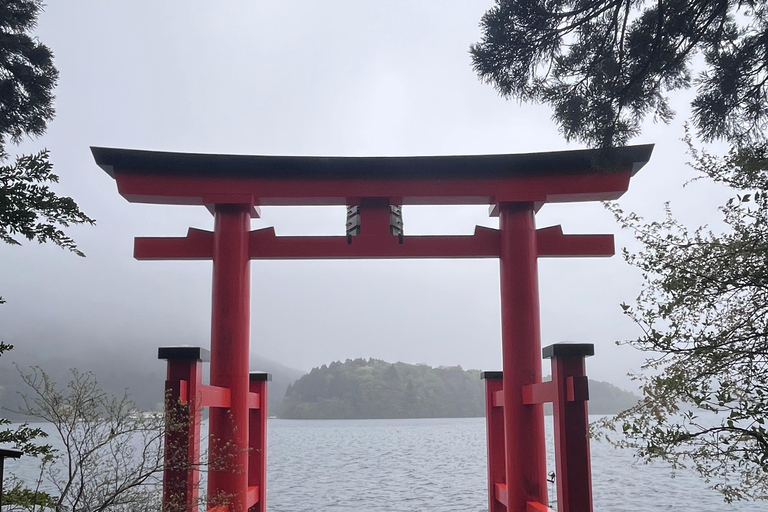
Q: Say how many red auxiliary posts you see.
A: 4